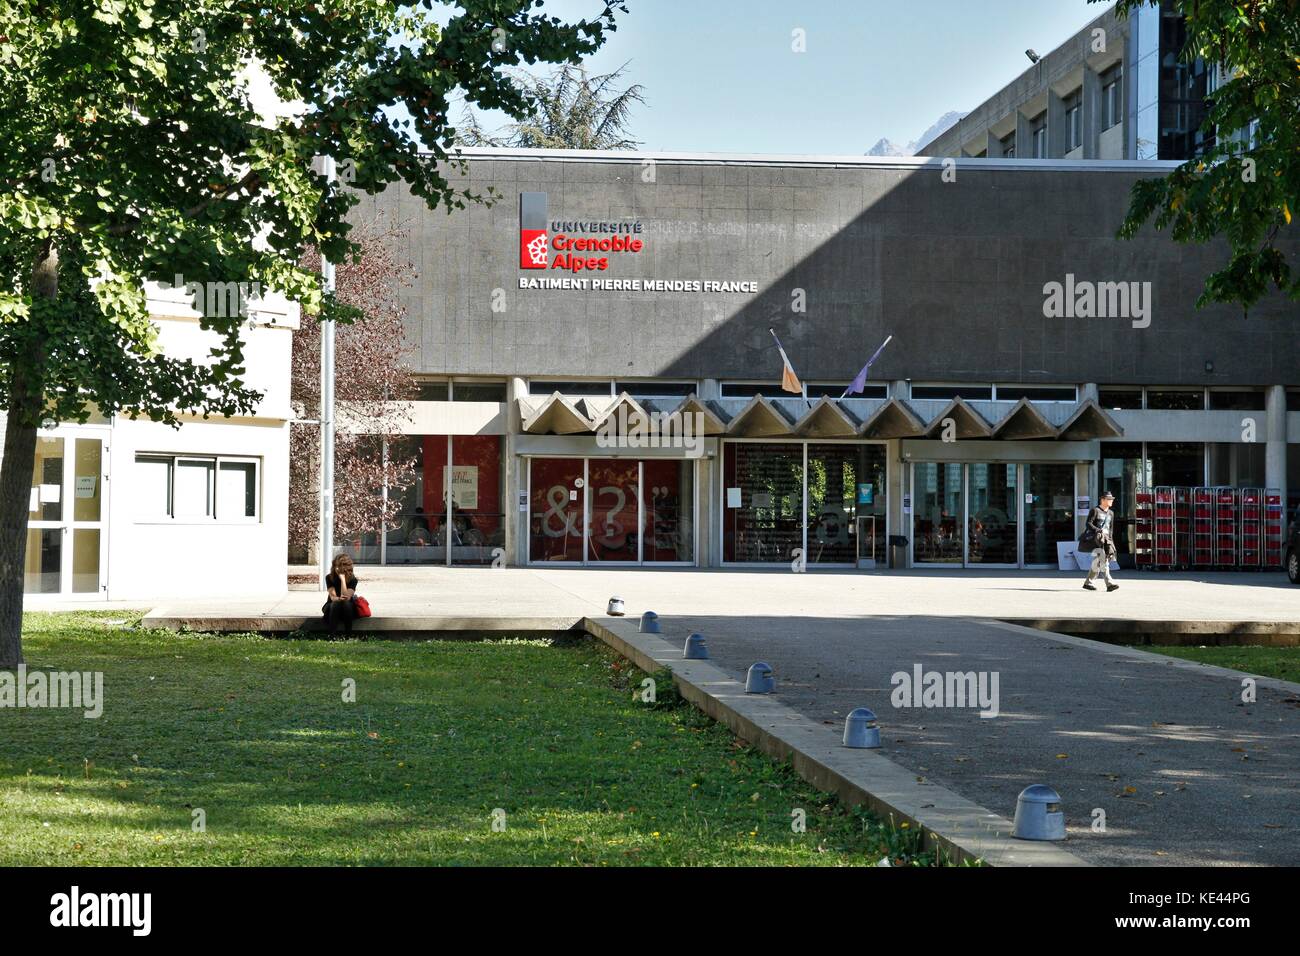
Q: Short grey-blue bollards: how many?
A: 6